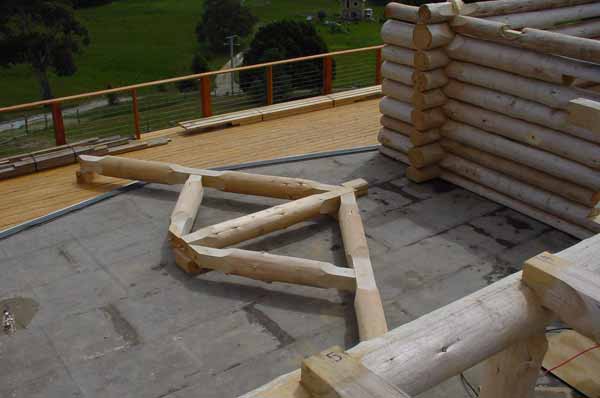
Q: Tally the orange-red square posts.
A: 6